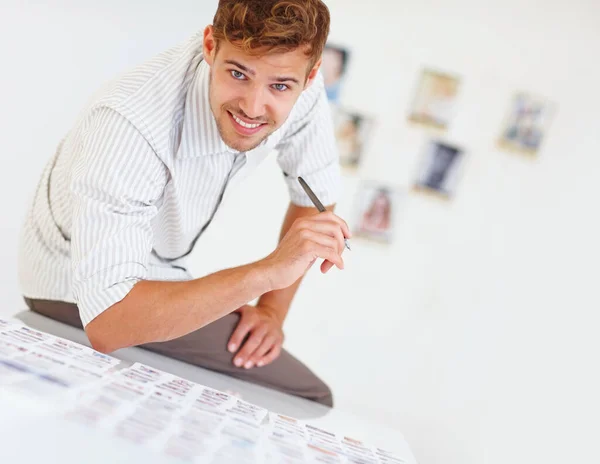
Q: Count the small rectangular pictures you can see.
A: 6